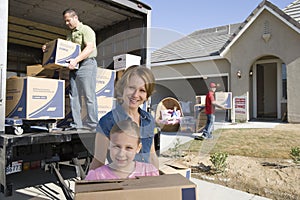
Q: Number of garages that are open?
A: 1